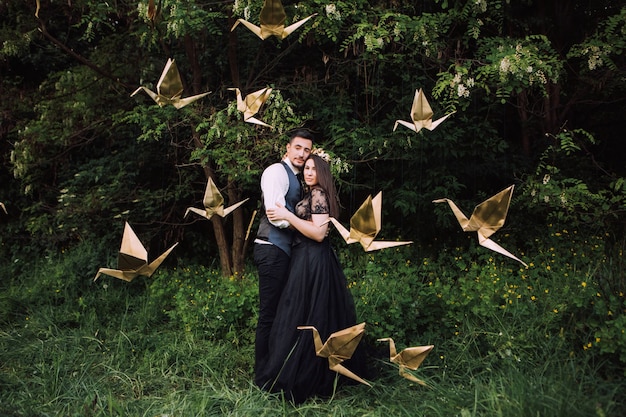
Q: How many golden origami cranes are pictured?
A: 10